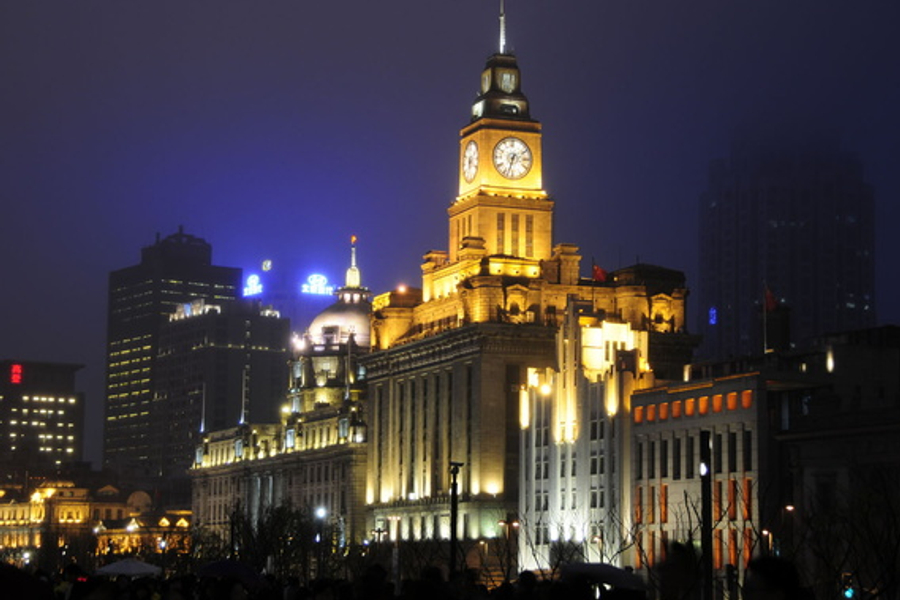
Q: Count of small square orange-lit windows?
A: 9